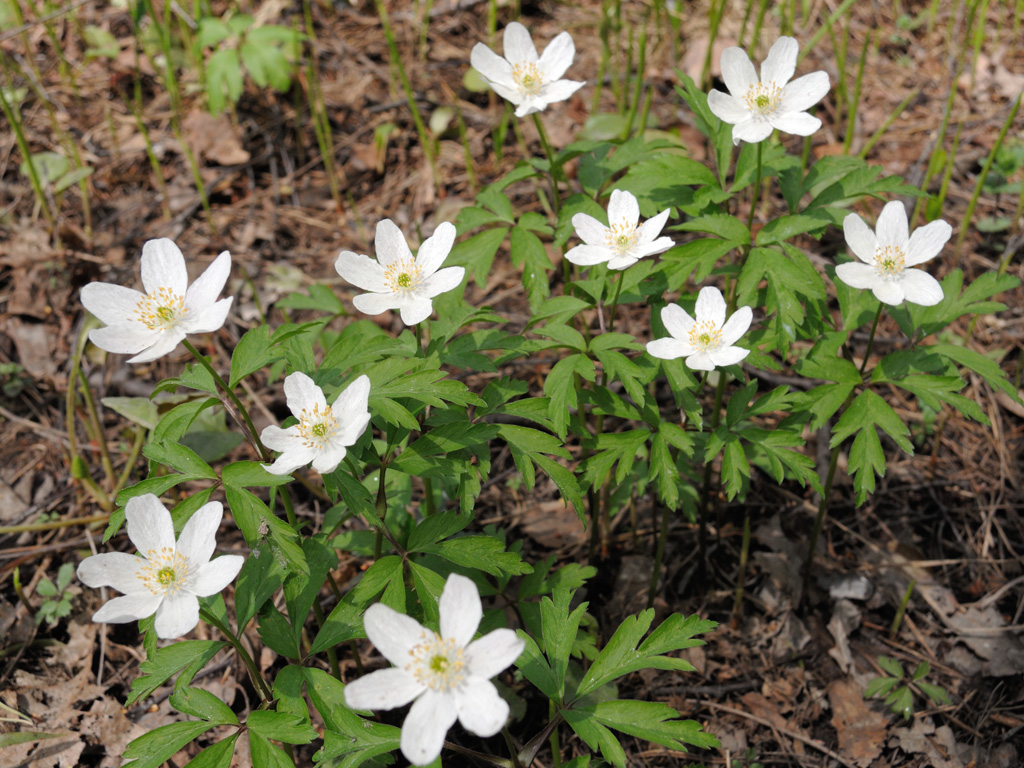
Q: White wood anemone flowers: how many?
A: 10